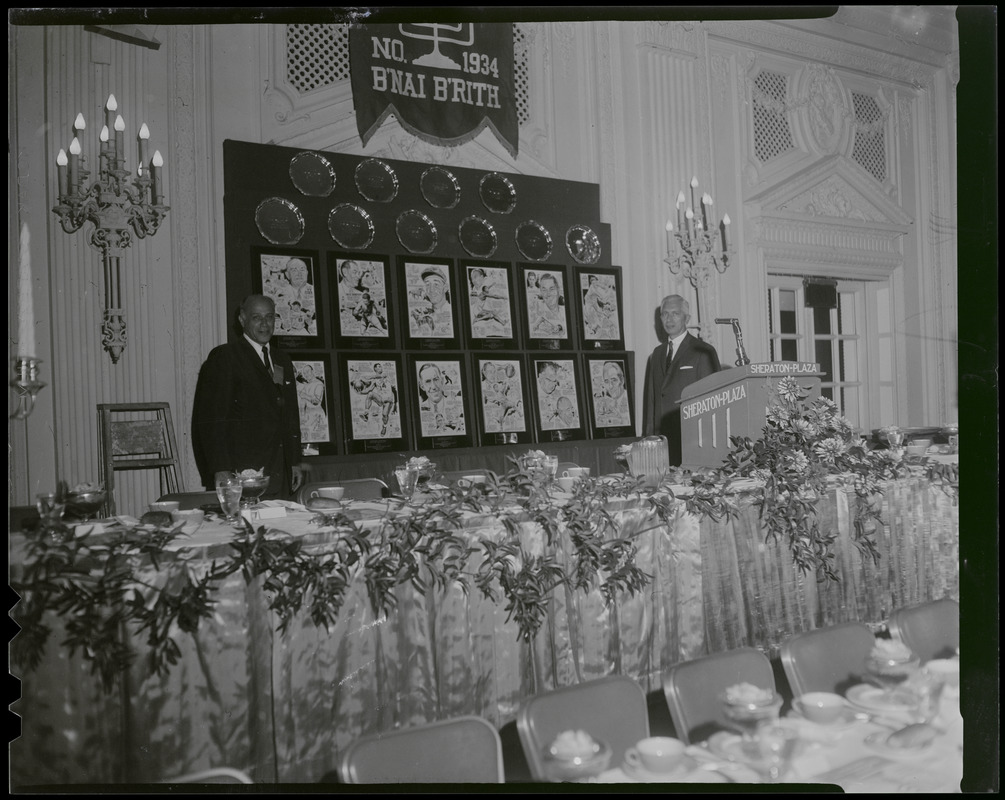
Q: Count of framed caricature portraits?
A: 12